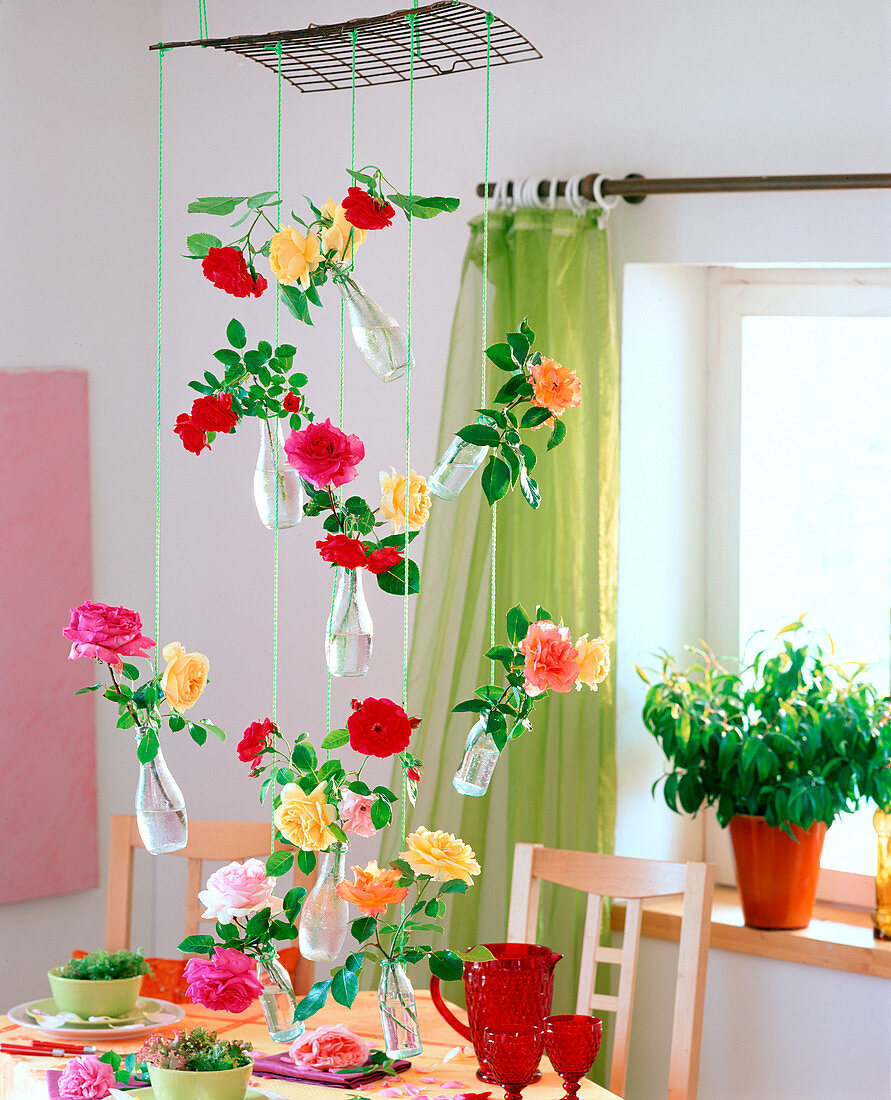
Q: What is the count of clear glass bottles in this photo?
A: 9